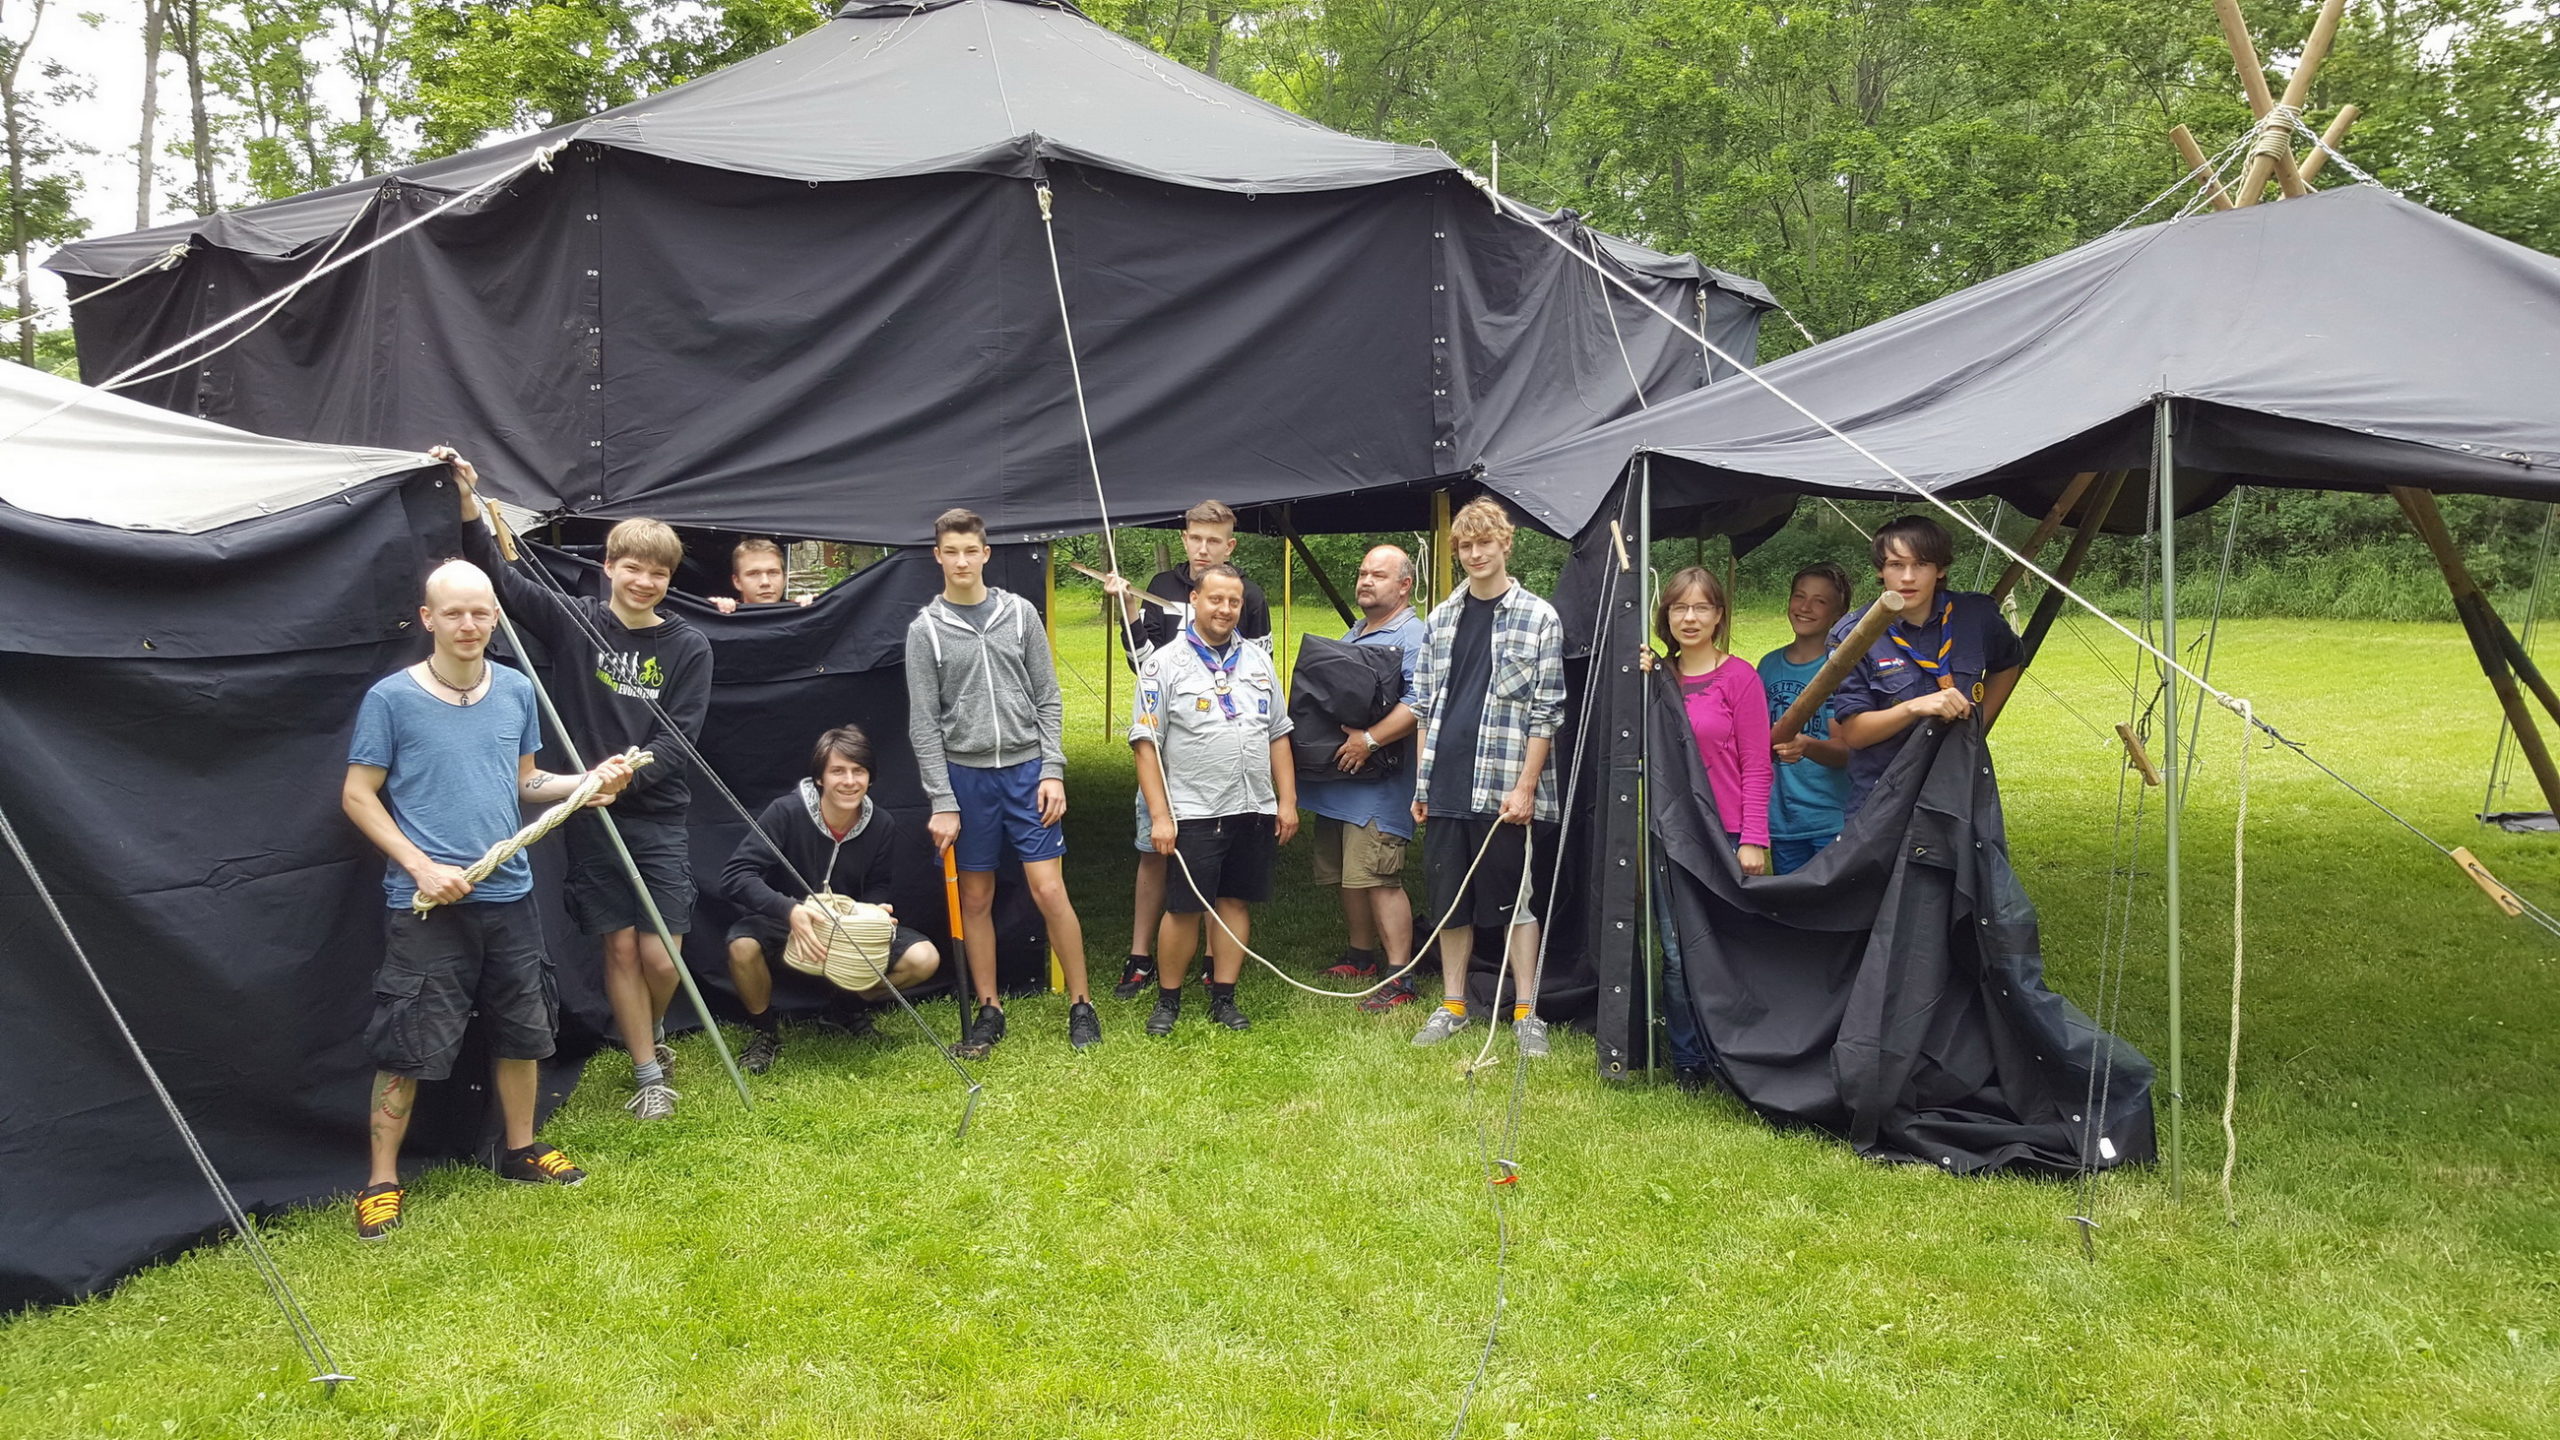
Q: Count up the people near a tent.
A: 12